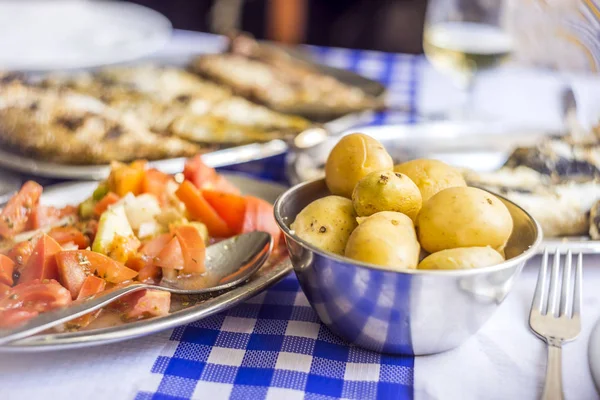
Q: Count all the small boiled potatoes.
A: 7